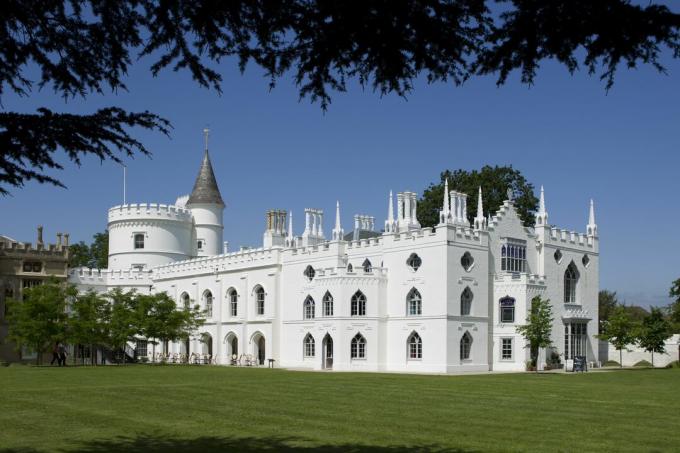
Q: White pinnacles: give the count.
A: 7